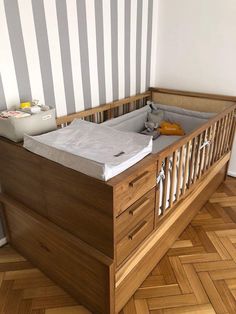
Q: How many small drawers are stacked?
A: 3